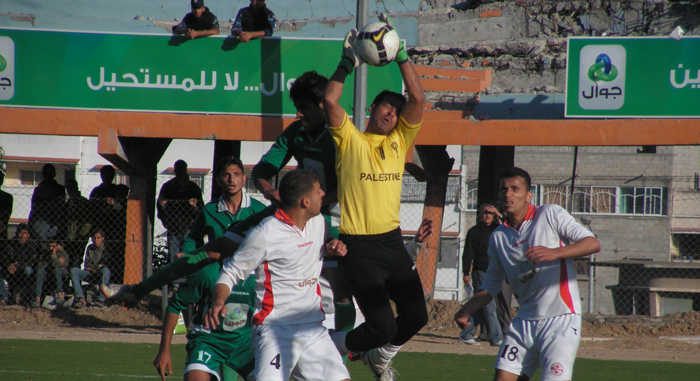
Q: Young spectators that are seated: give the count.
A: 3